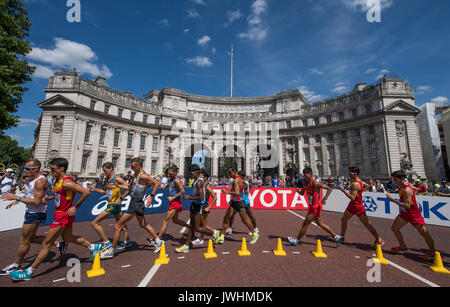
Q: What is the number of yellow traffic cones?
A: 8